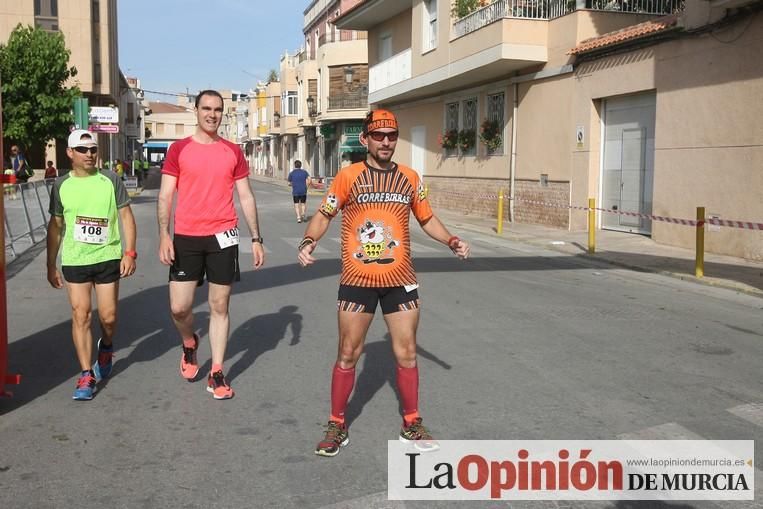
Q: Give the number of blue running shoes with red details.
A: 2